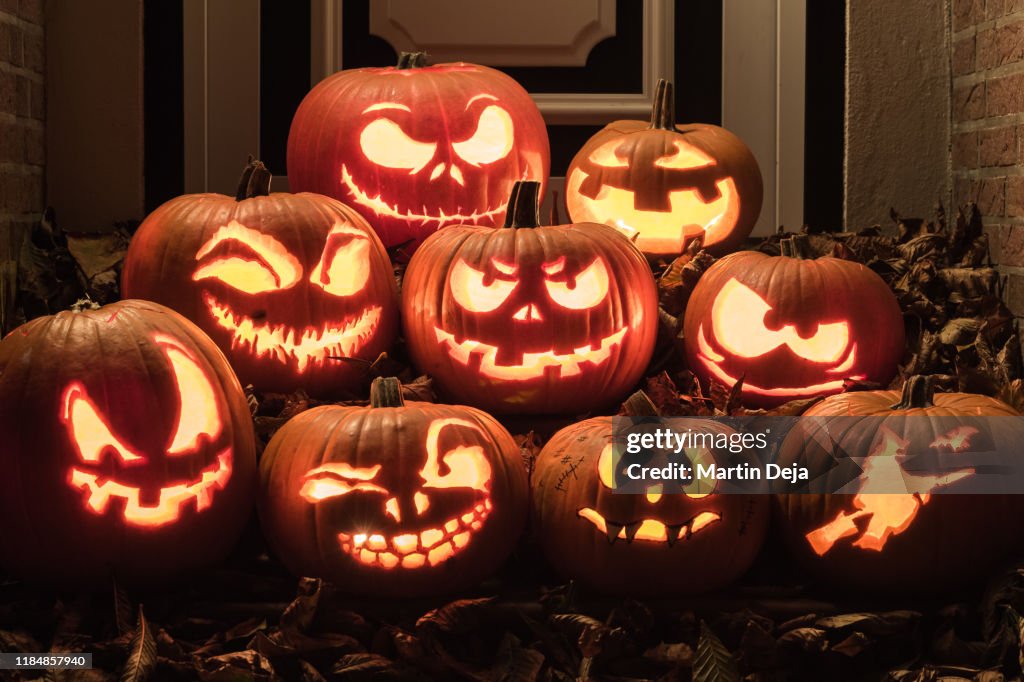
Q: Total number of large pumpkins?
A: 9